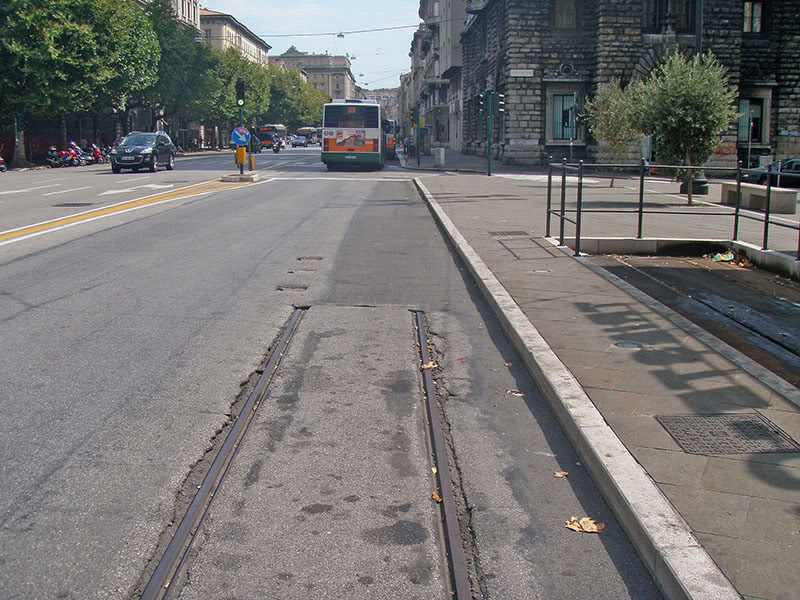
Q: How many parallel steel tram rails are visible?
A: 2